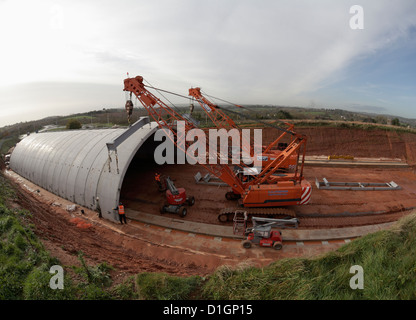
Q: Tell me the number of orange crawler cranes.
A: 2